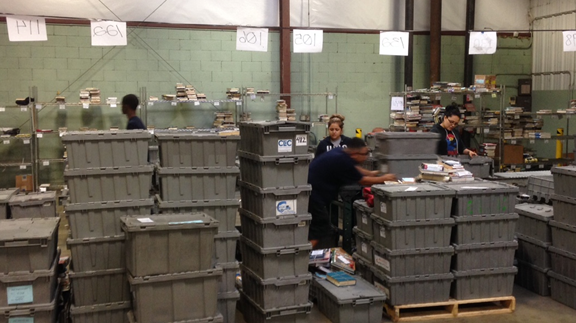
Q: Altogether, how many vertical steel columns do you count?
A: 4